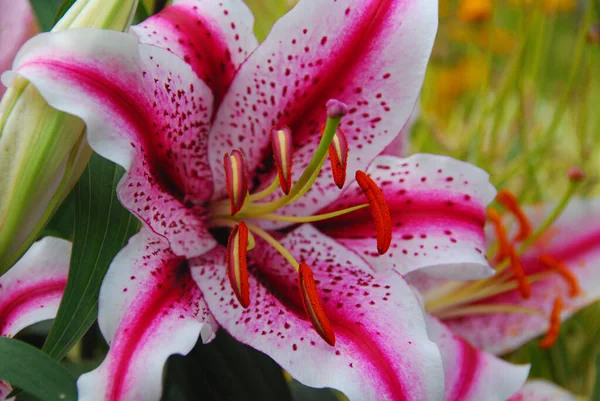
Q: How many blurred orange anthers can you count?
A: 5